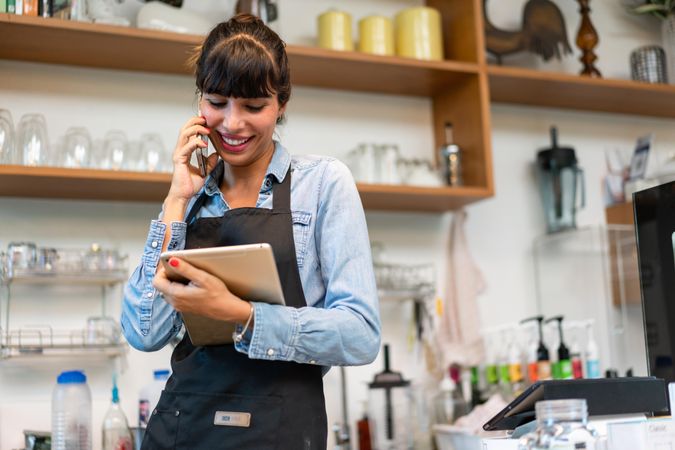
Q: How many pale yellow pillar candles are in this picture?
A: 3